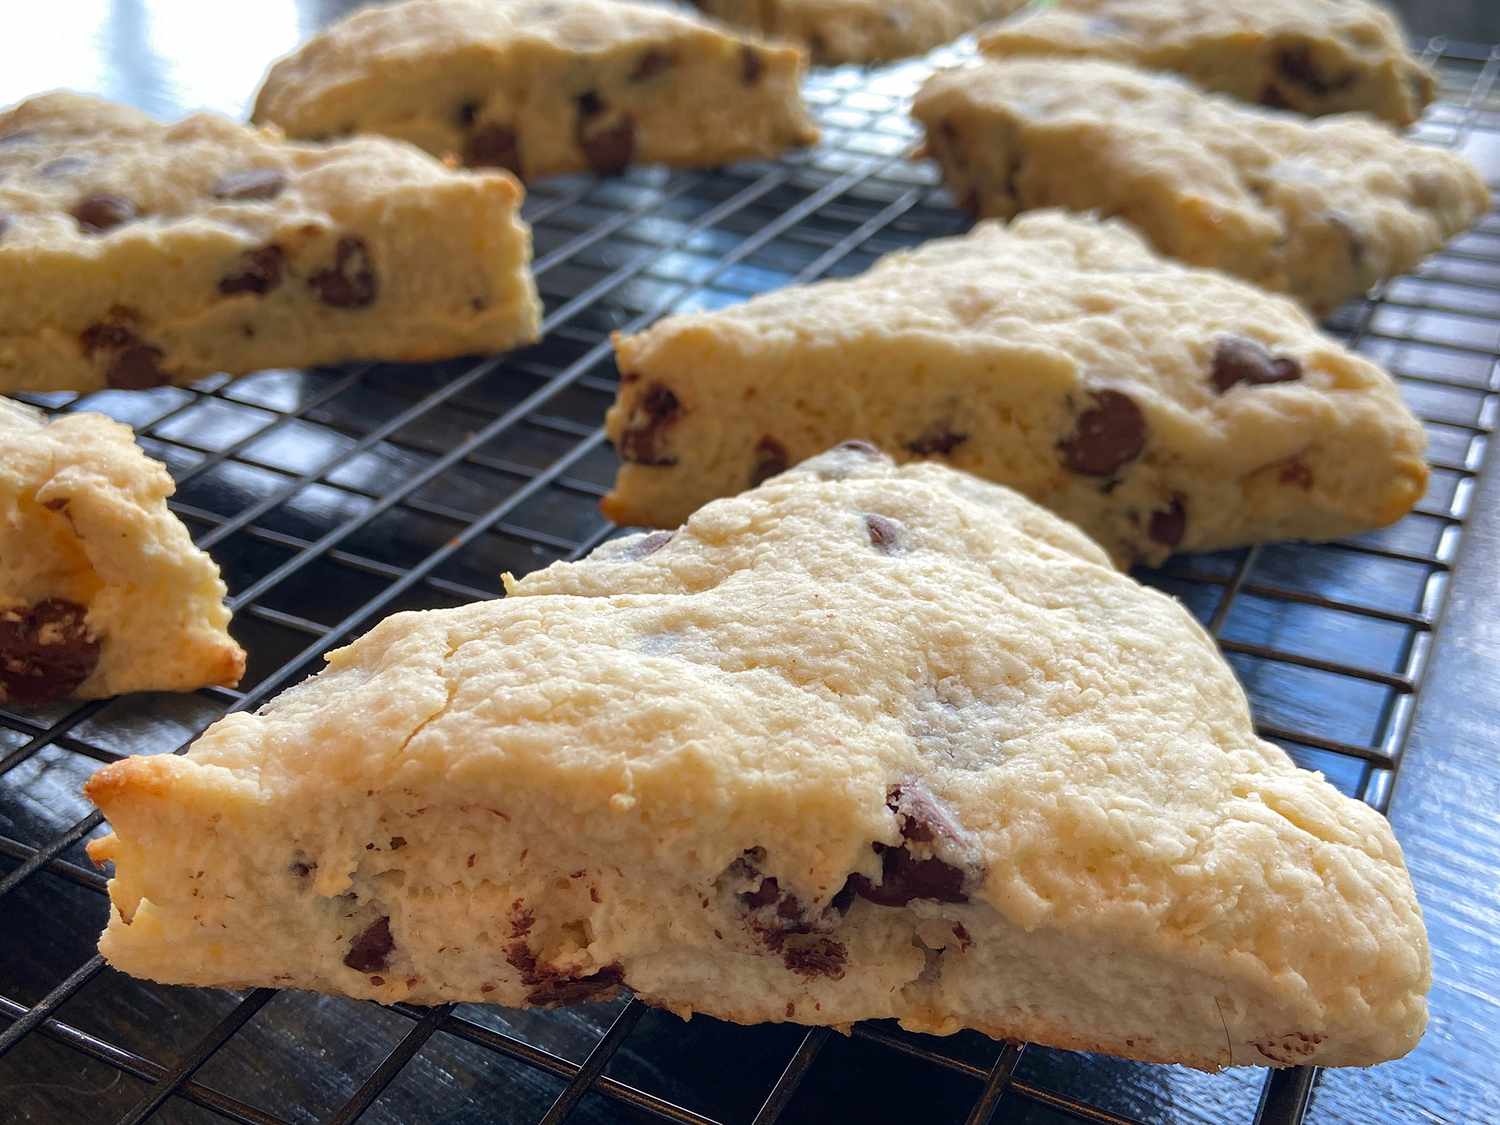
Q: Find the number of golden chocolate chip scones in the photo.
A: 8